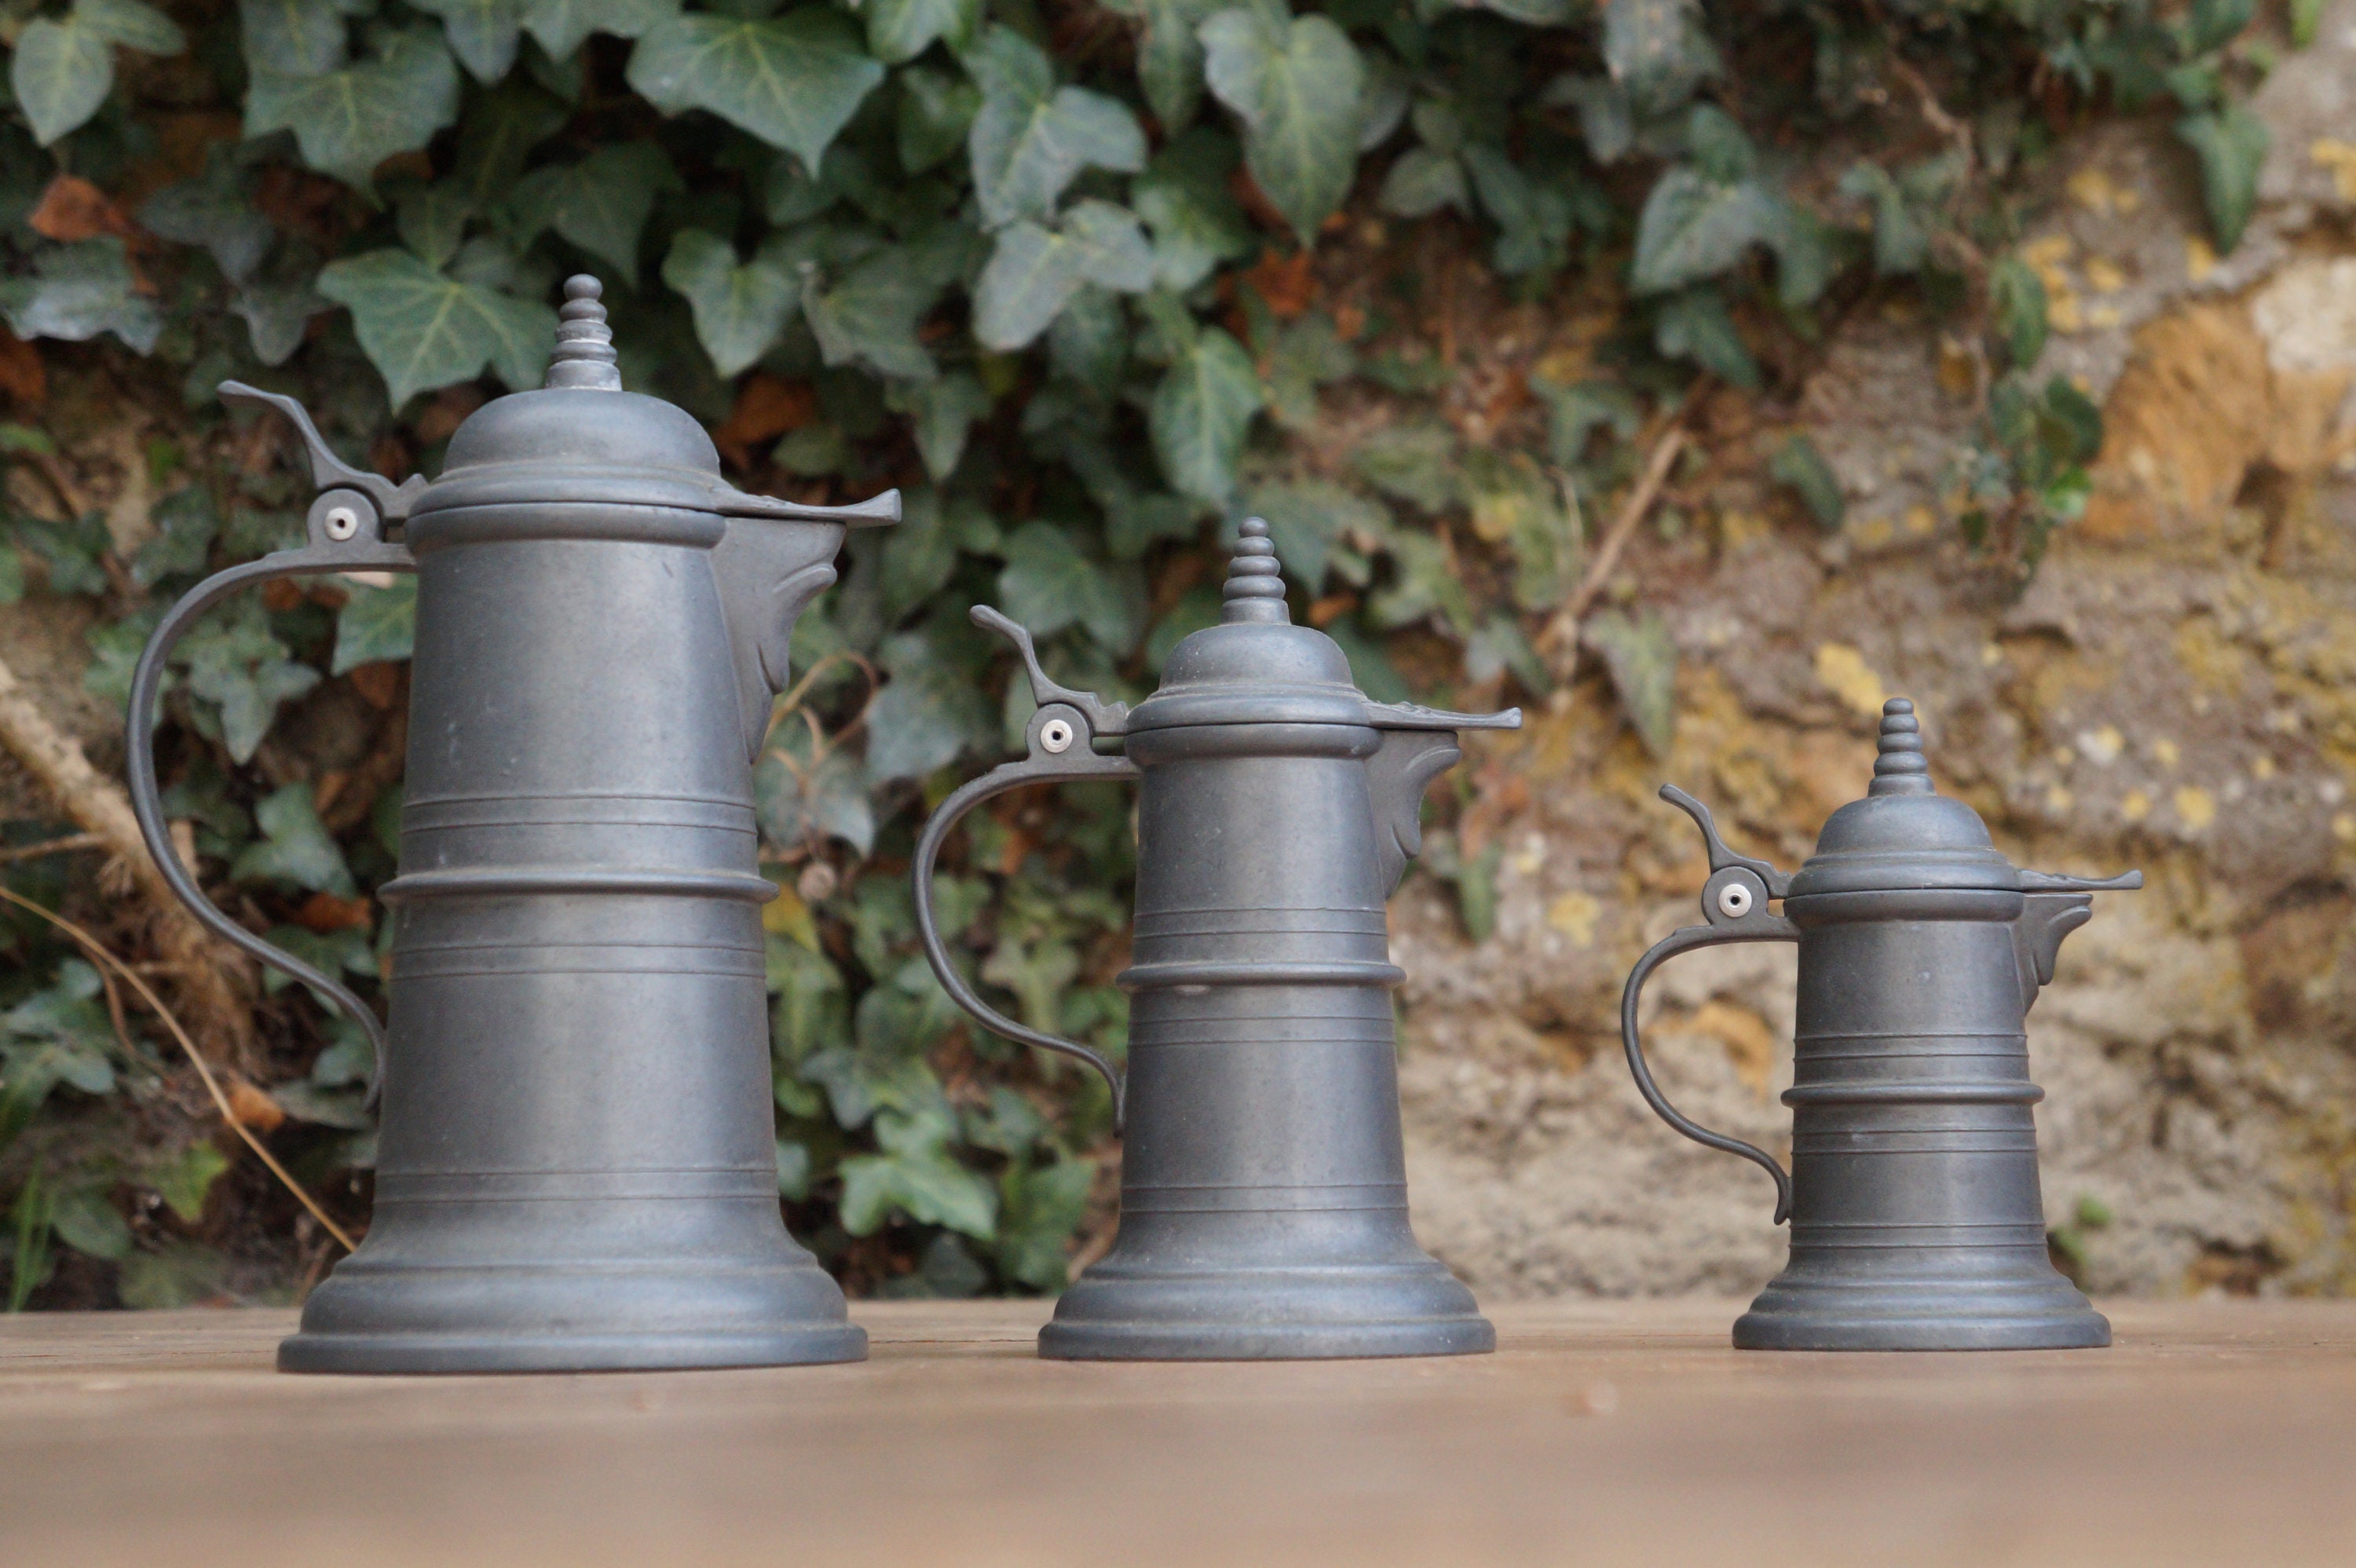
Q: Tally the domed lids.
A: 3